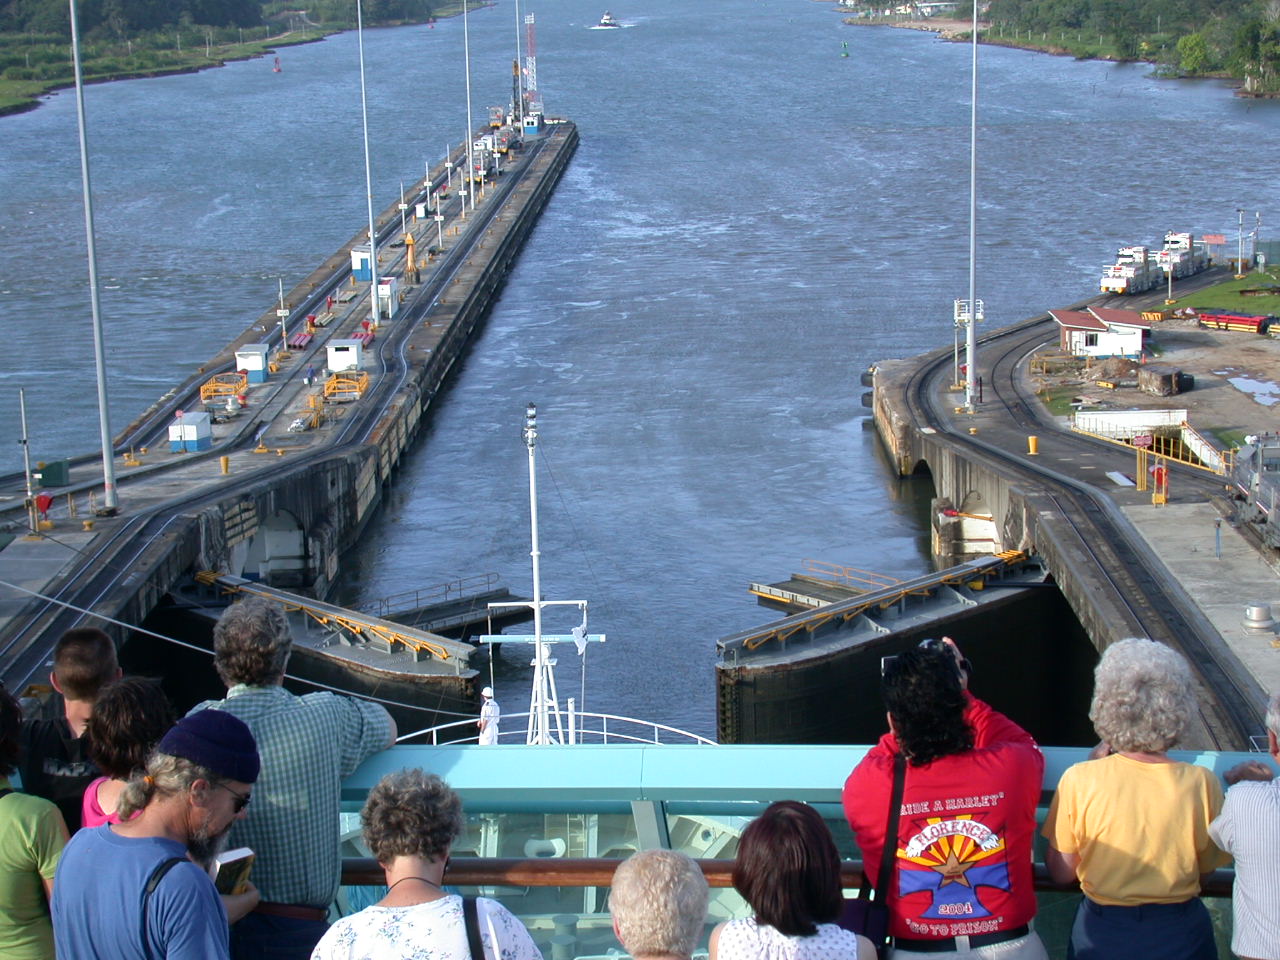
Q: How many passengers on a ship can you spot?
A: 11